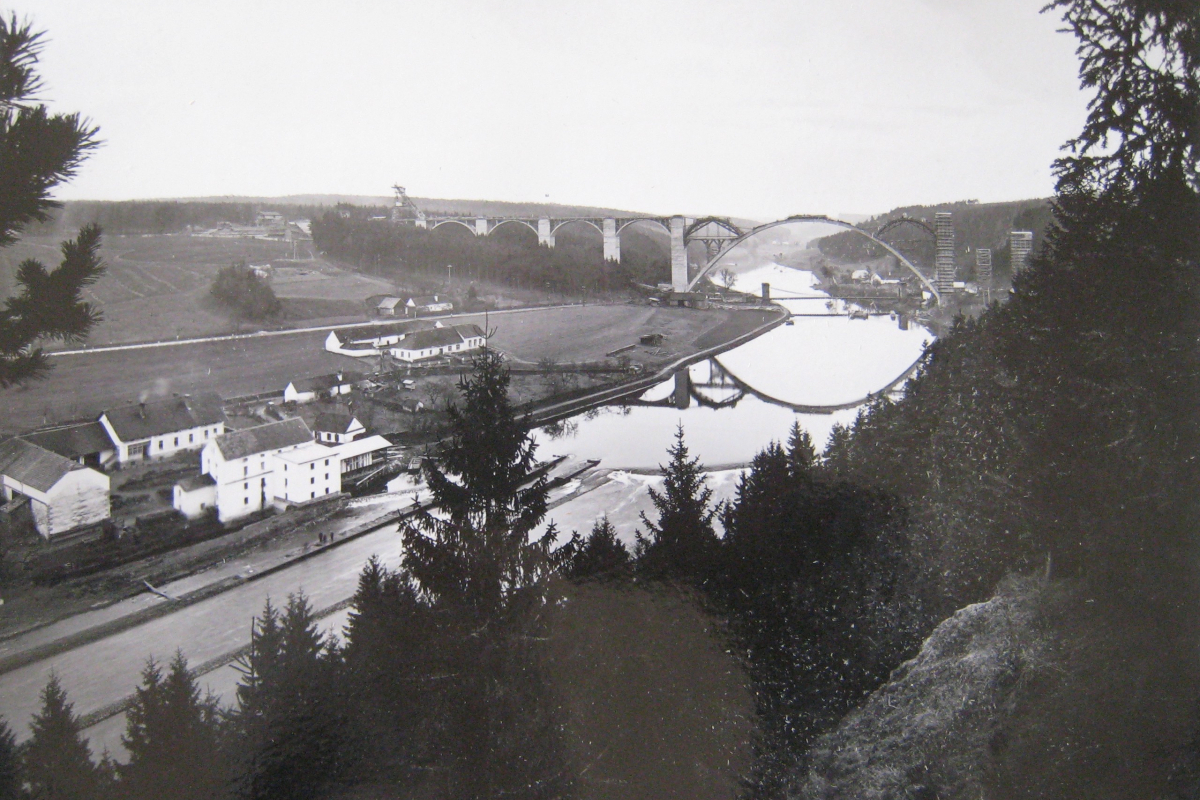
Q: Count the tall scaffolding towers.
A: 3